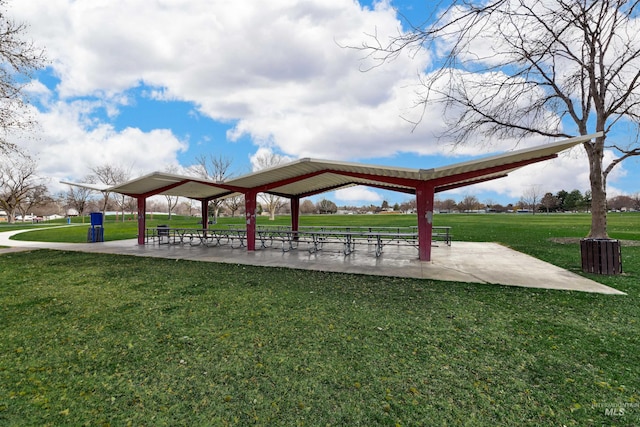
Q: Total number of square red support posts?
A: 5